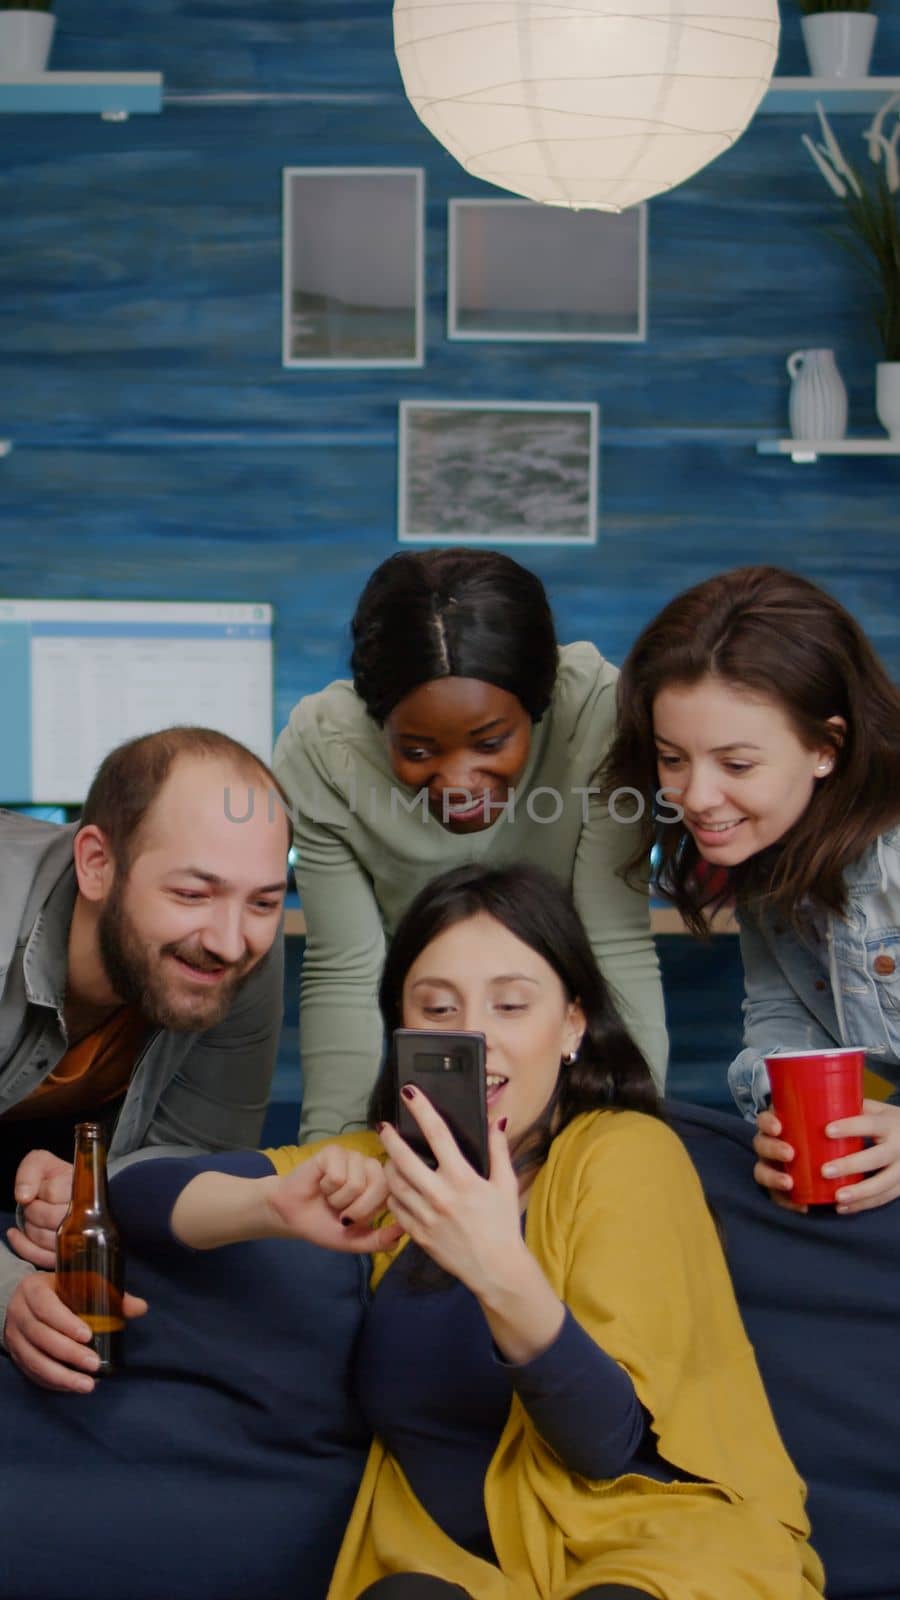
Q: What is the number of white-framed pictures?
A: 3